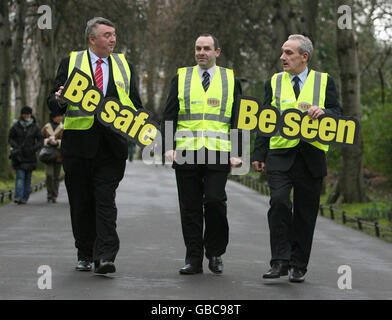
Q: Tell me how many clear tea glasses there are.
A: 0